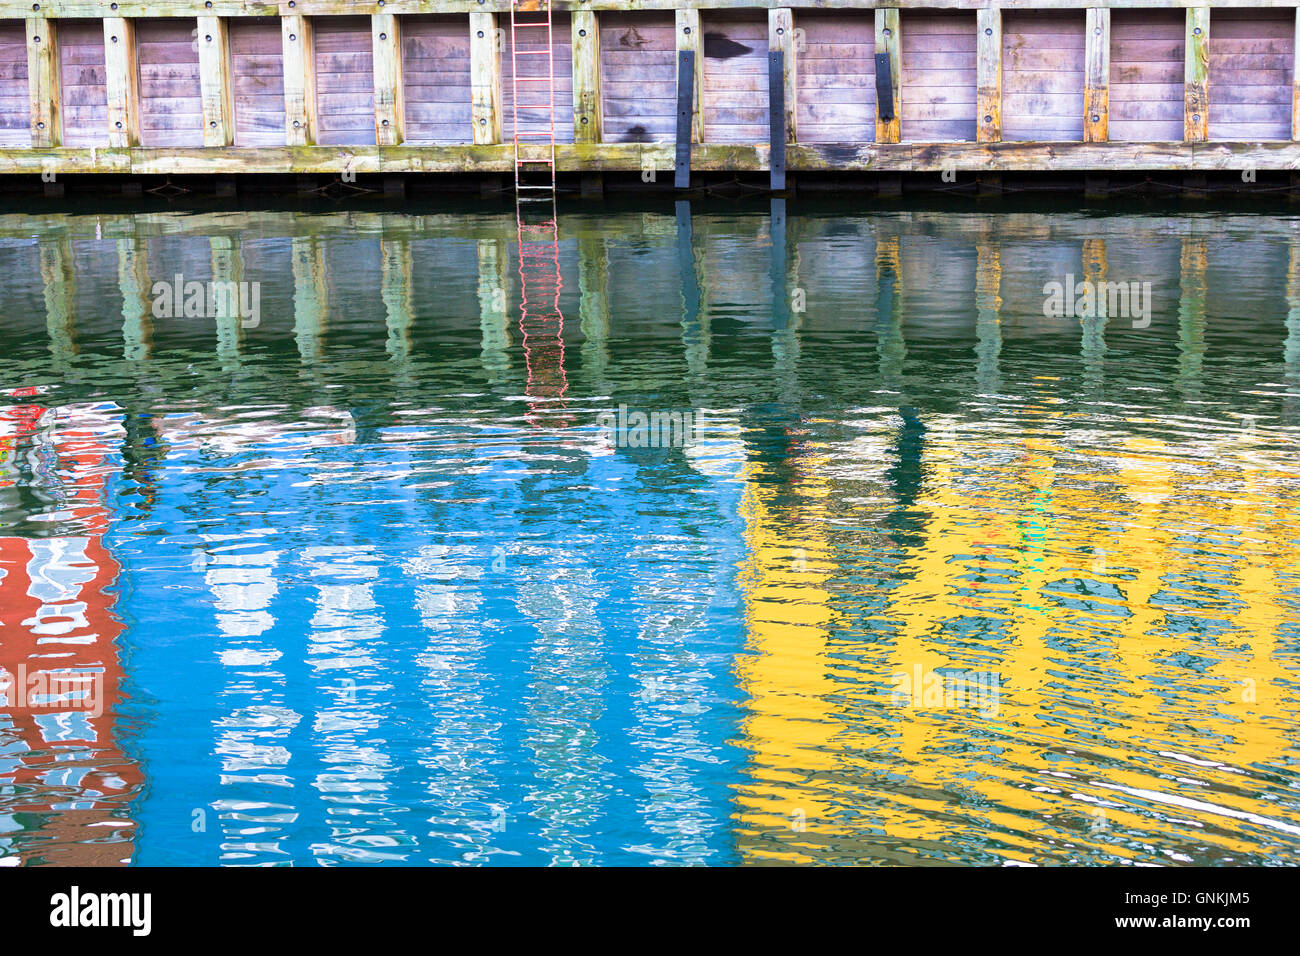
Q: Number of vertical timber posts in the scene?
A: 14